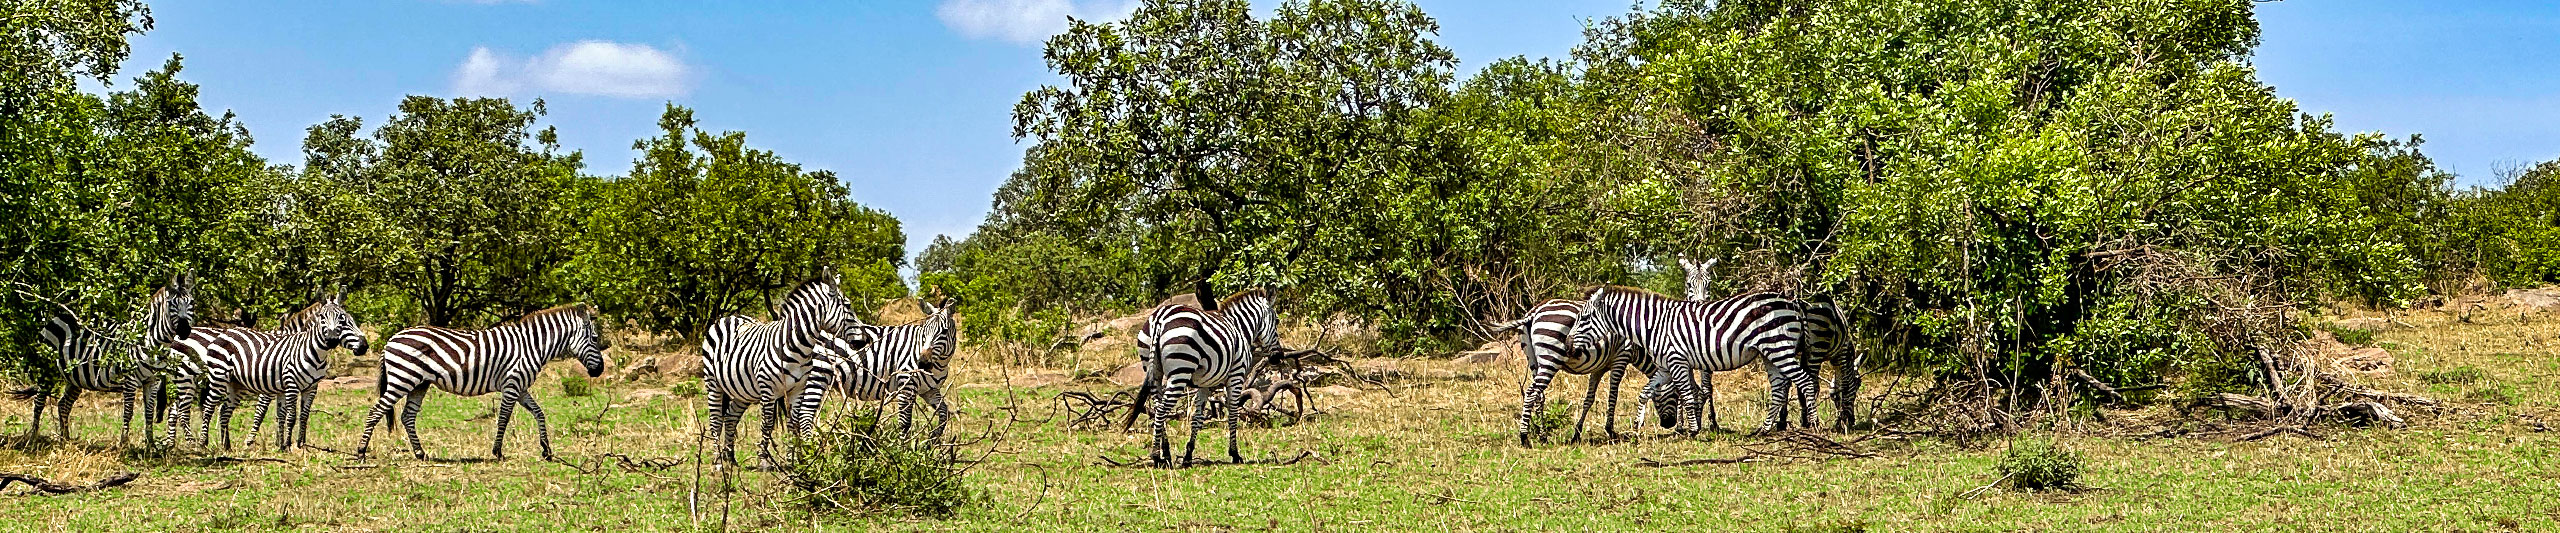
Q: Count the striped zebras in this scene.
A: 11